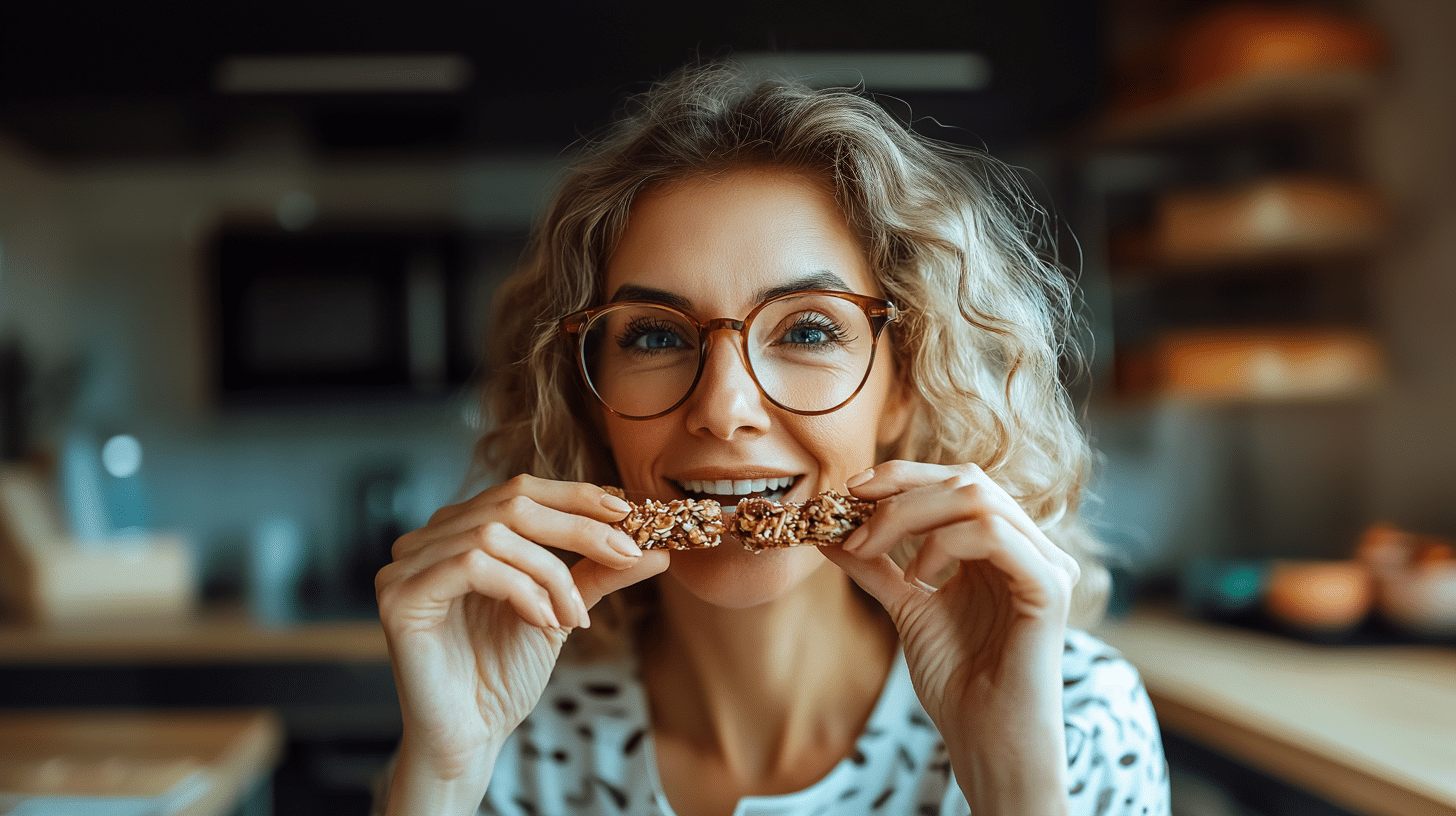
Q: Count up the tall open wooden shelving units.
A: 1